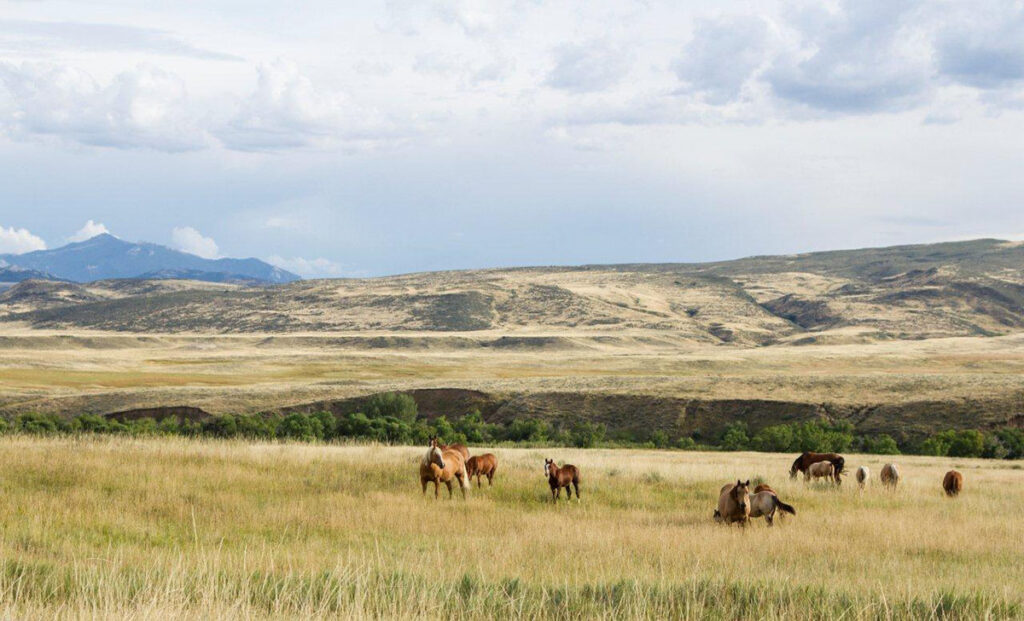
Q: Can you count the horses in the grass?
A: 12